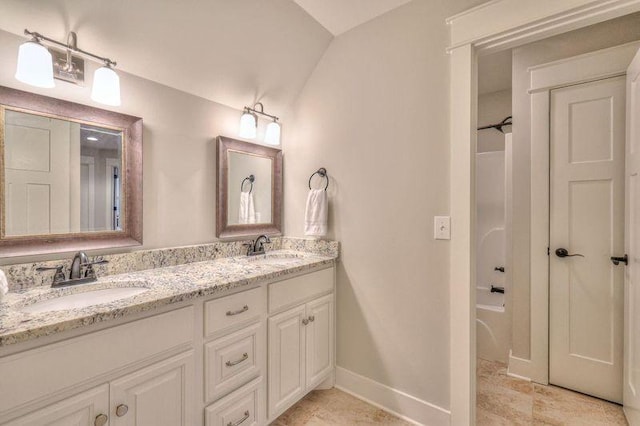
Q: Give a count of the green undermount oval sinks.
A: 0